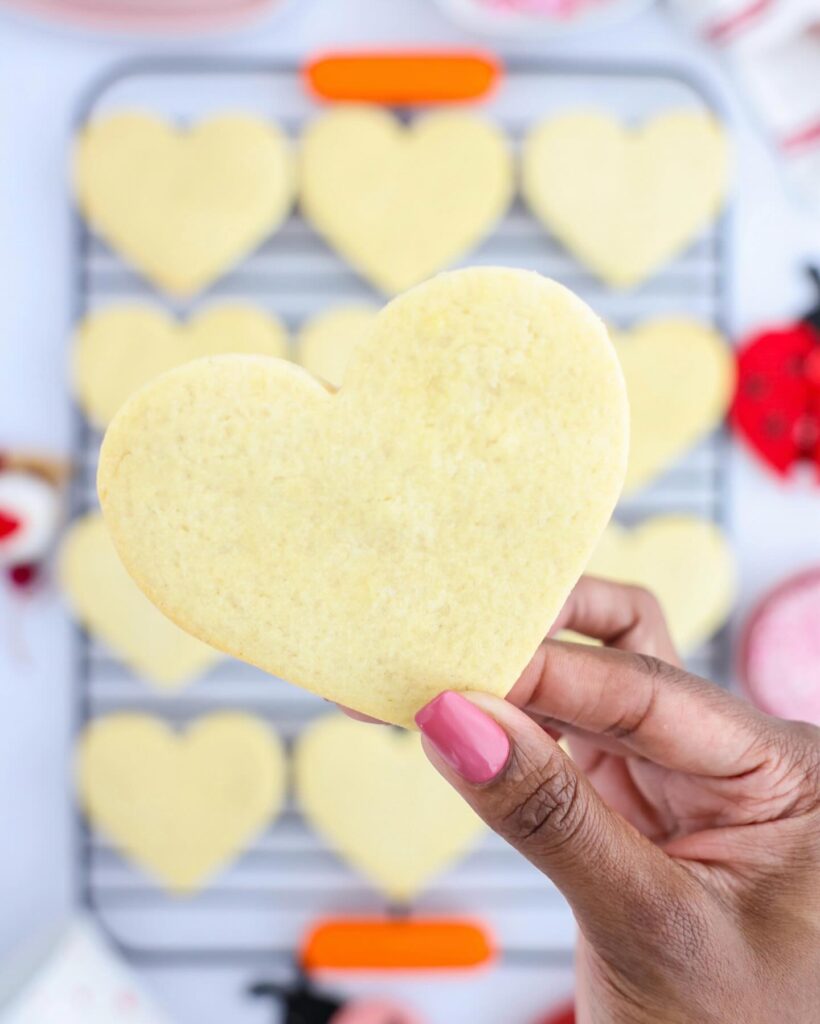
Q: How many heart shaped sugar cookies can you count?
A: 11